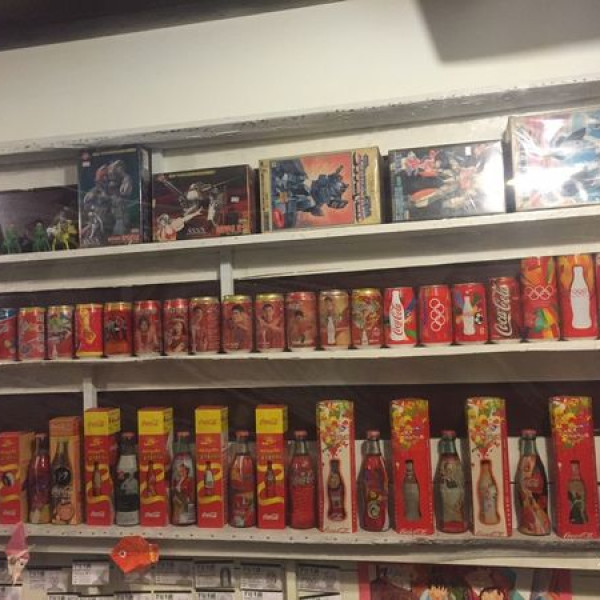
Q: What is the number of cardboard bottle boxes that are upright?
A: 10